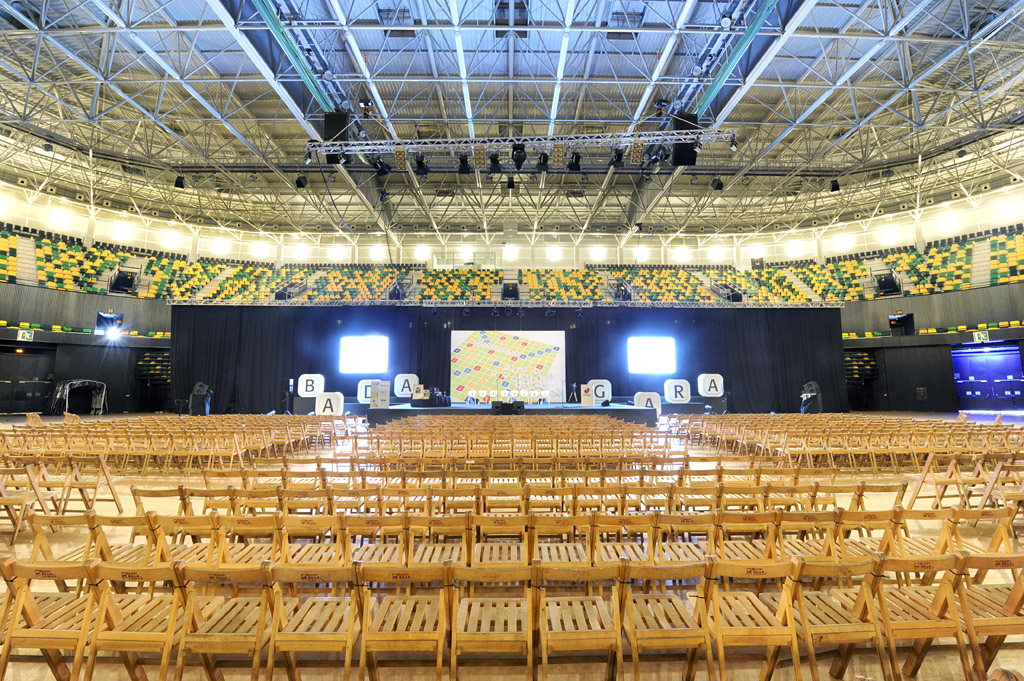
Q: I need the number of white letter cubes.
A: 8